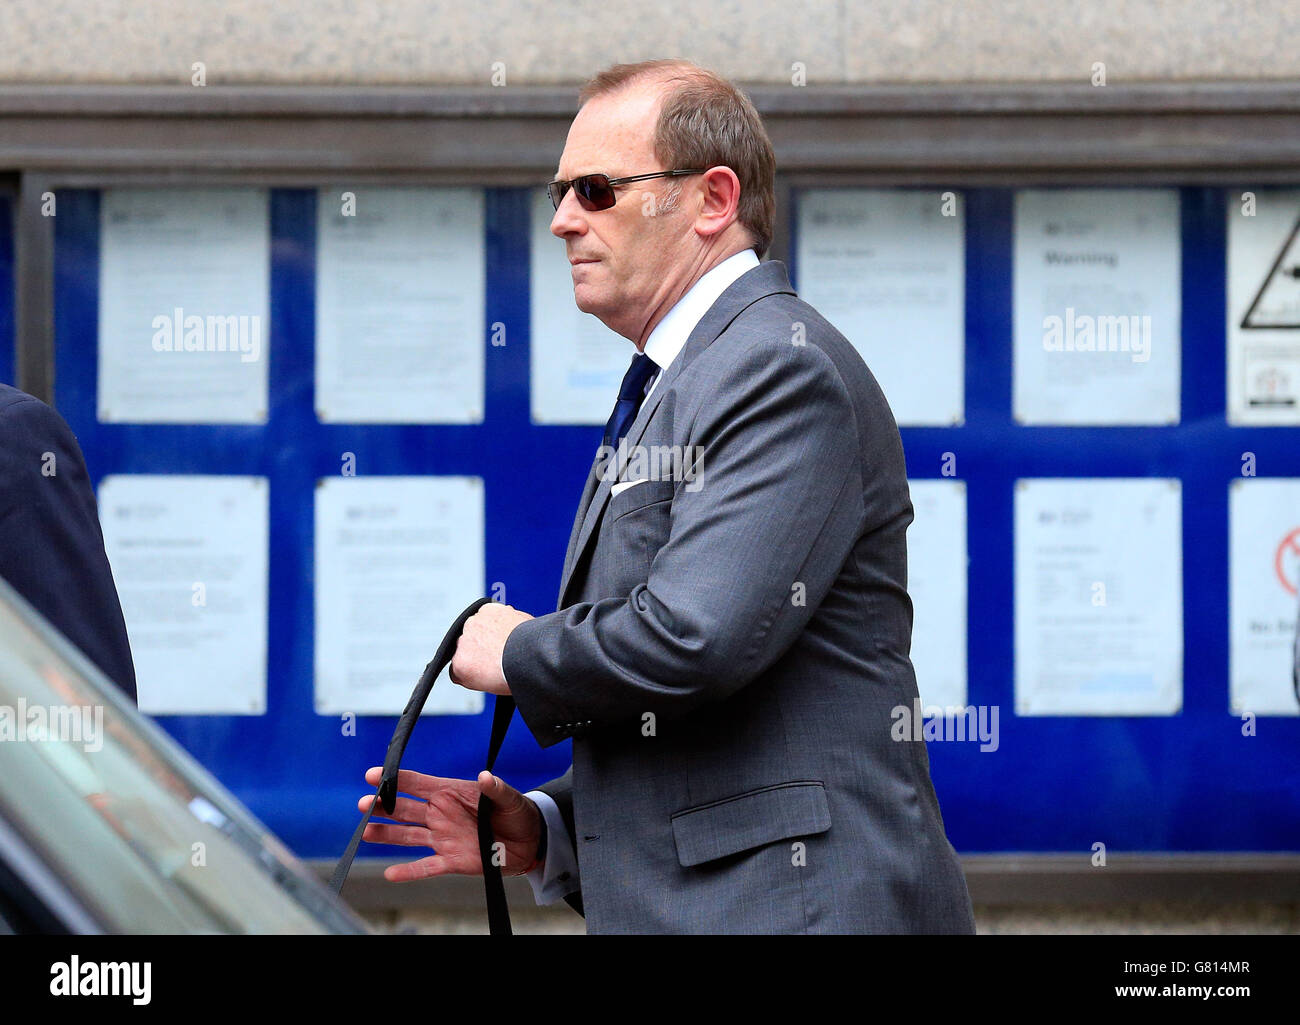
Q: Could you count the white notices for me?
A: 11